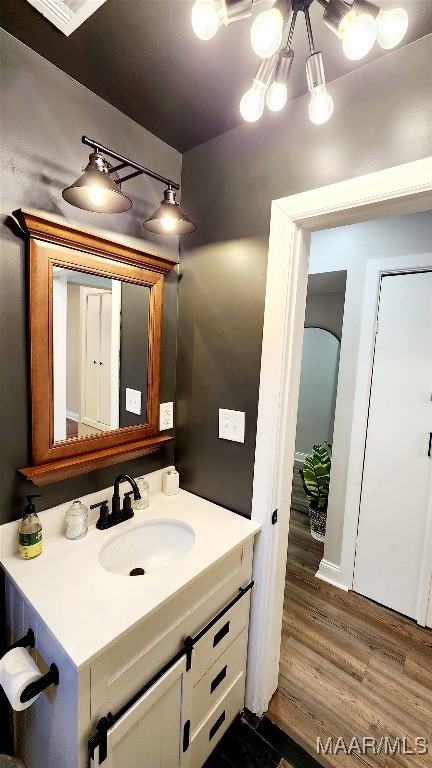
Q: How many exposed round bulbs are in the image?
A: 7